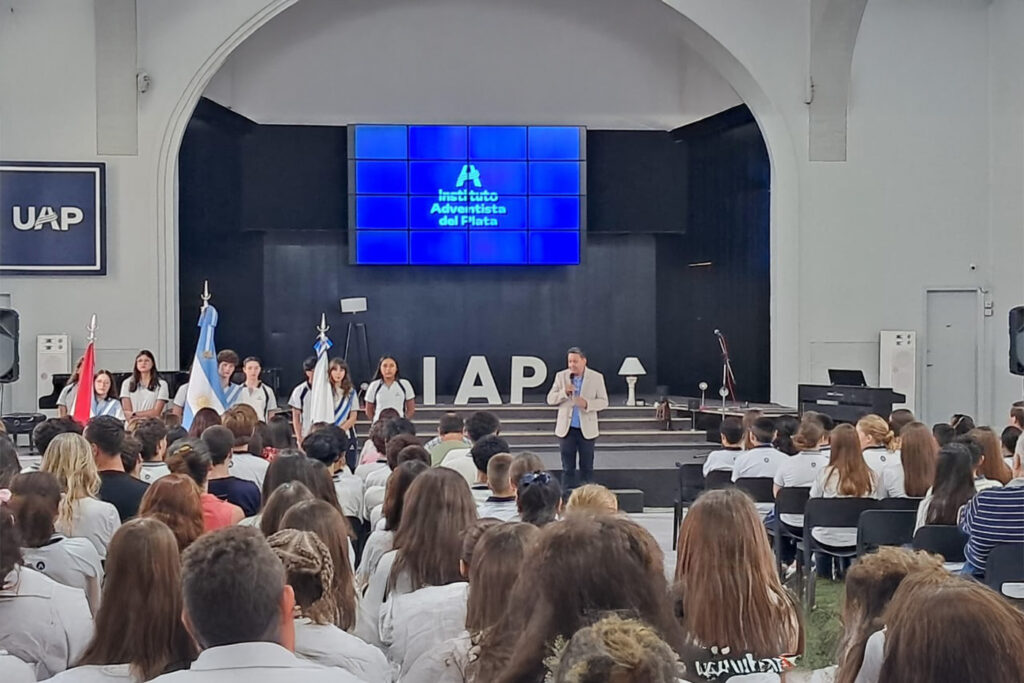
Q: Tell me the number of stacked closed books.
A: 0